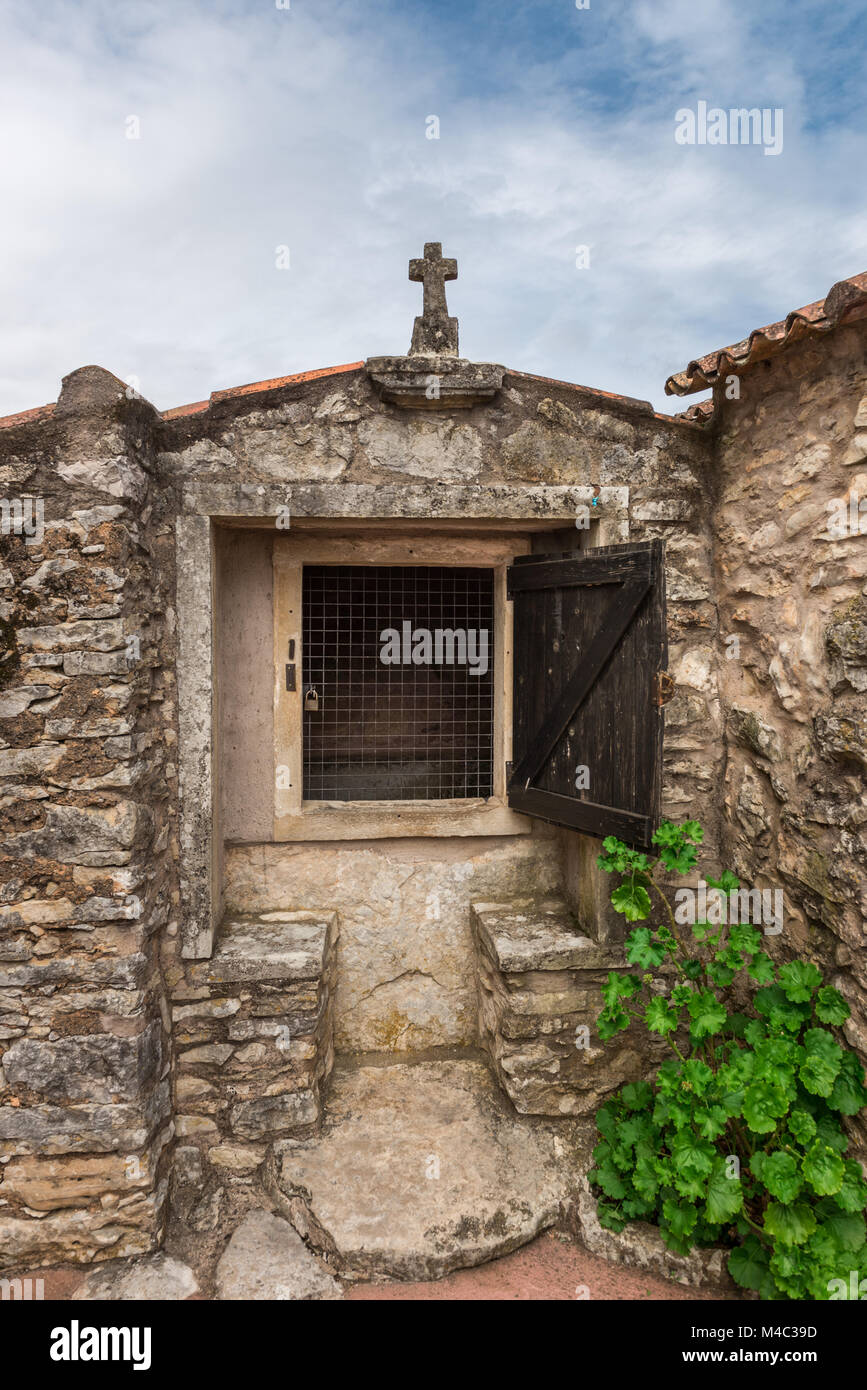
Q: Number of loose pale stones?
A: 2